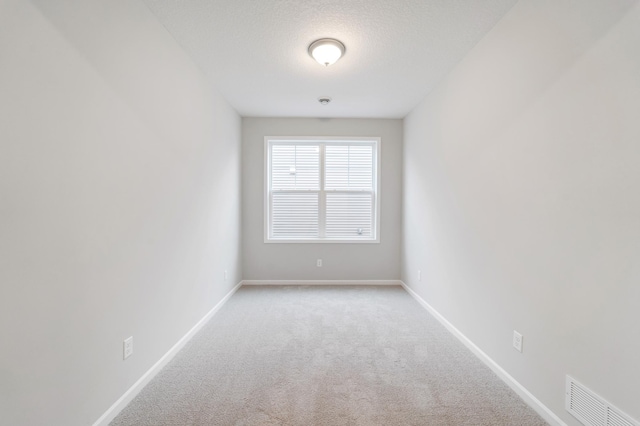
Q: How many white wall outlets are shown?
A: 5